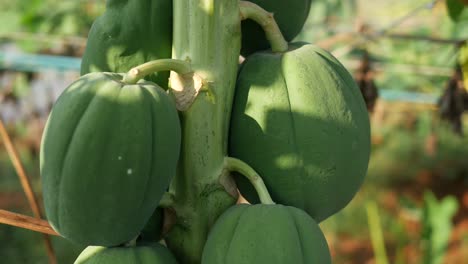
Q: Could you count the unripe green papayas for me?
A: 6